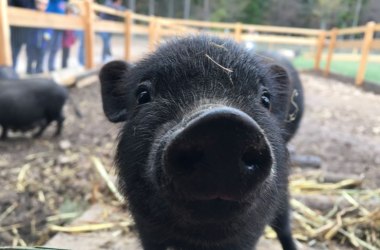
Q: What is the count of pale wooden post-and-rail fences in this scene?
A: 1